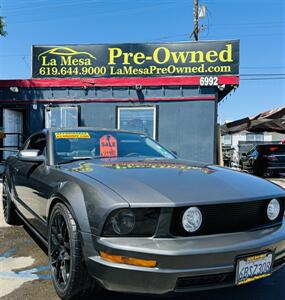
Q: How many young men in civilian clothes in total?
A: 0